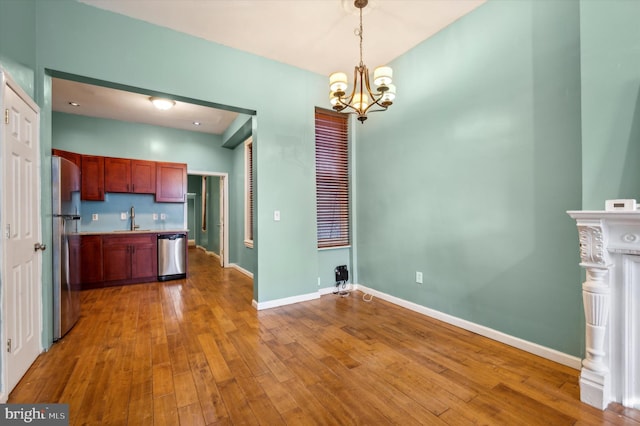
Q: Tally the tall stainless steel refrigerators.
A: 1